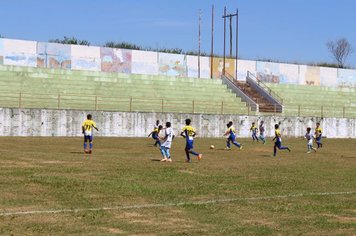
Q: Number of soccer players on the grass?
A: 11